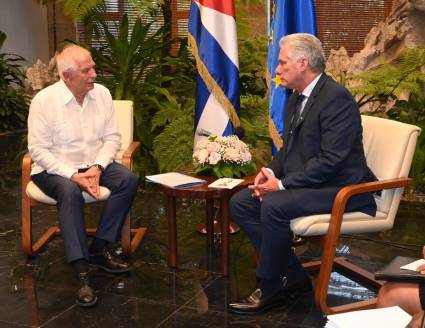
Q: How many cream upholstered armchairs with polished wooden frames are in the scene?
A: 2